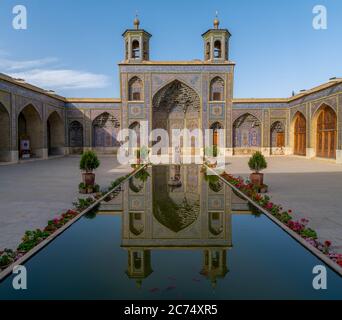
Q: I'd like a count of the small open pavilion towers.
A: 2